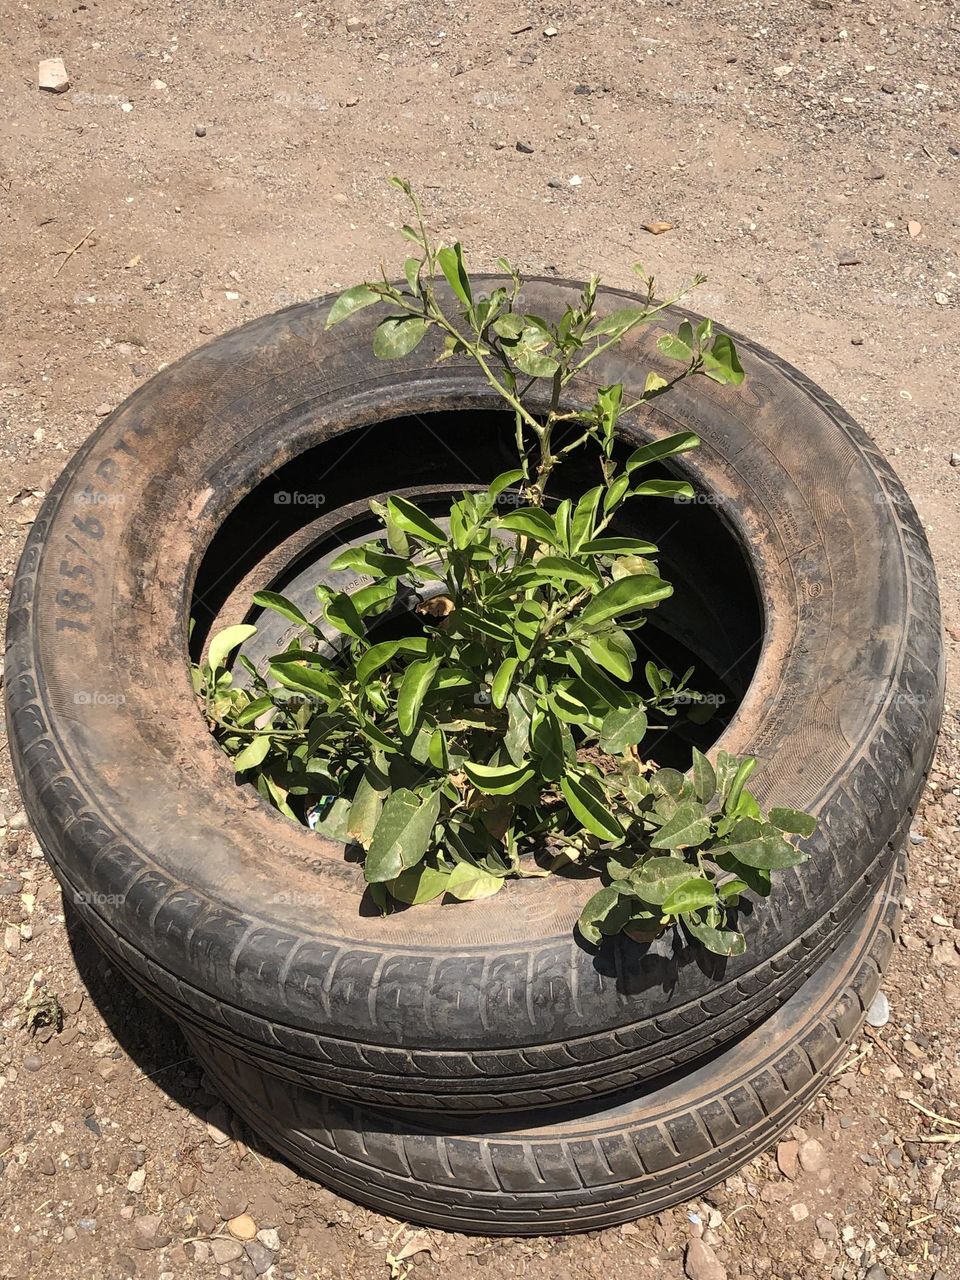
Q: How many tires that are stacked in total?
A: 2